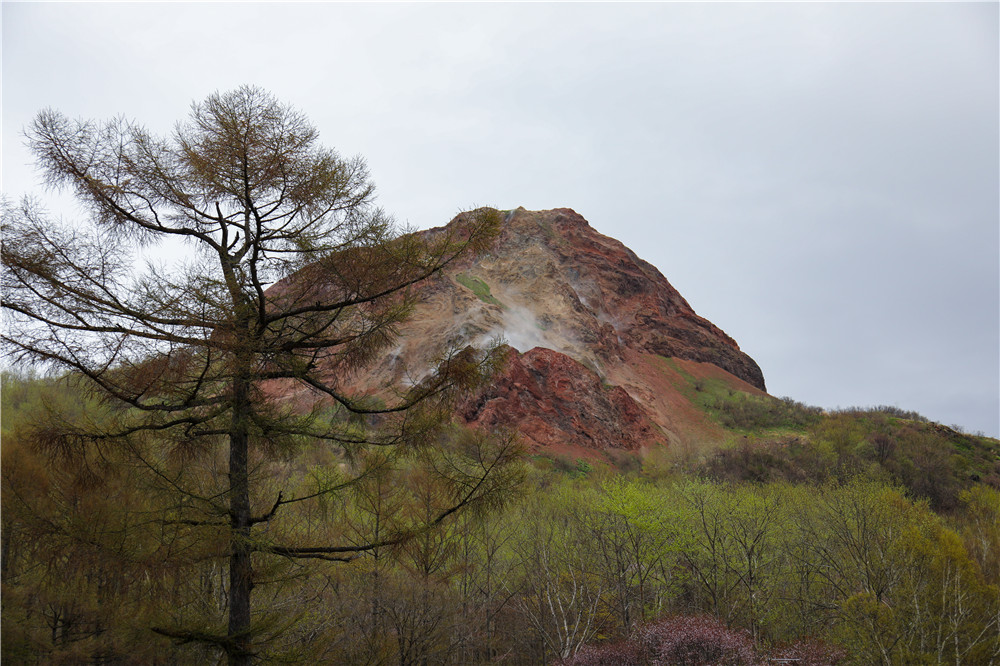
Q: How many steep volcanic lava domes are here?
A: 1